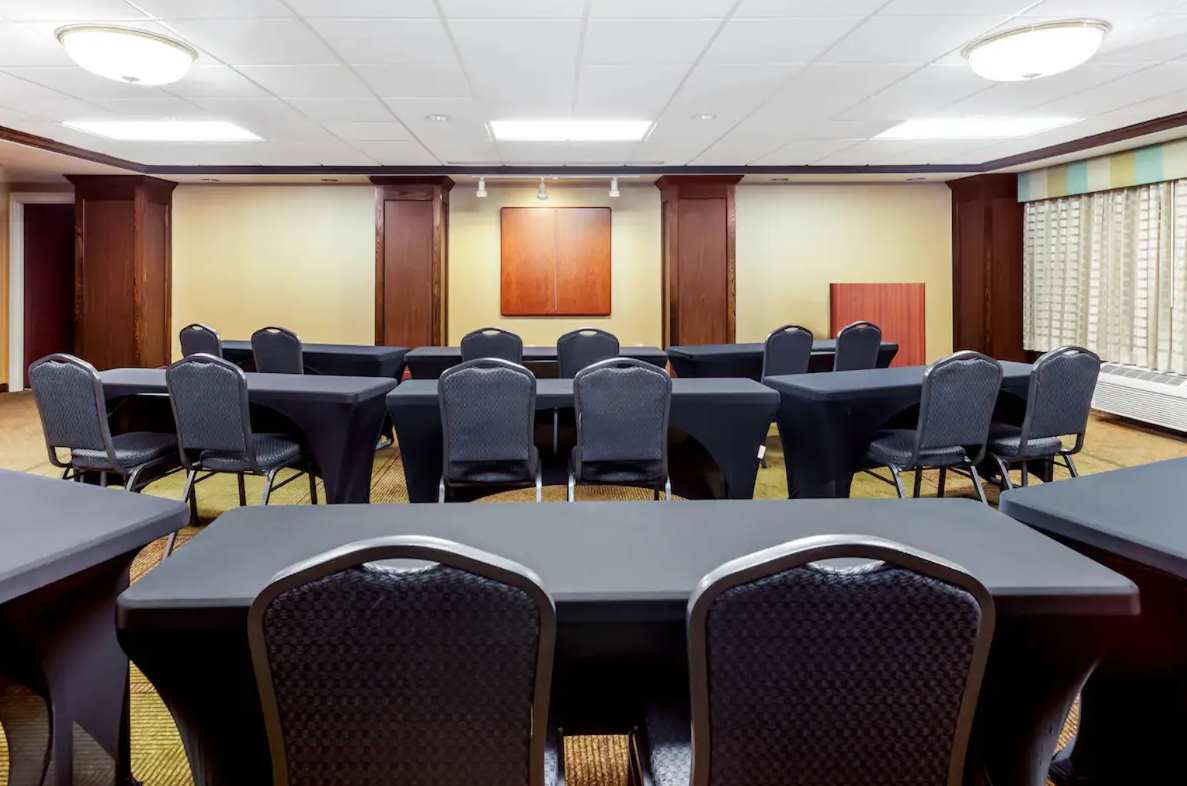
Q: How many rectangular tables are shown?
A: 9